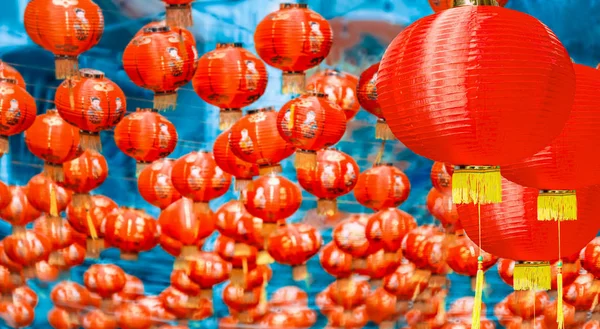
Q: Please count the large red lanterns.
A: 3